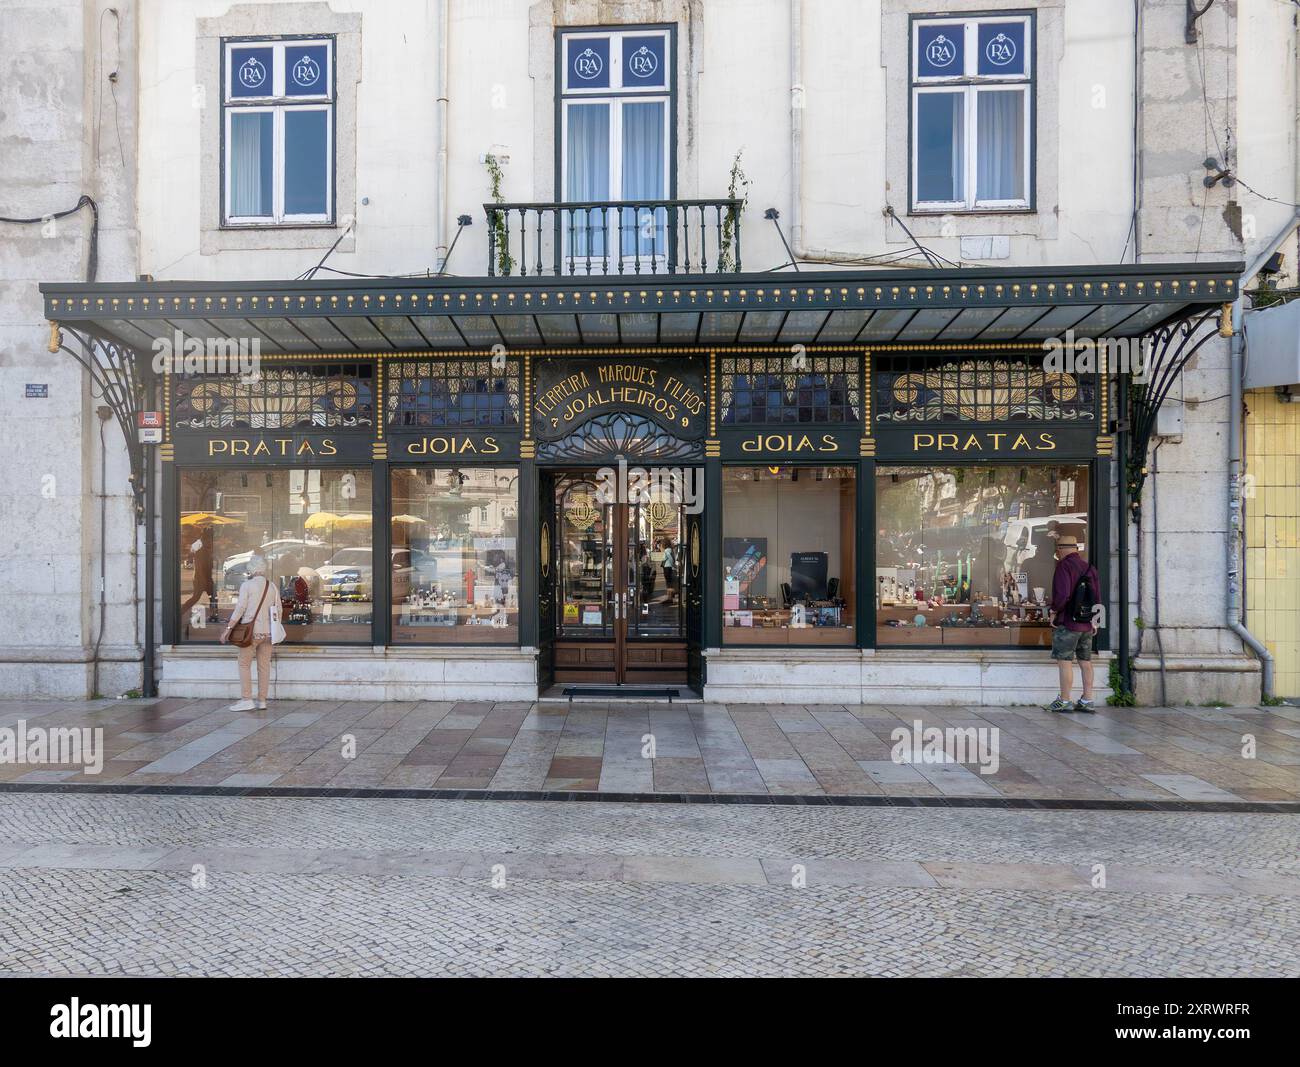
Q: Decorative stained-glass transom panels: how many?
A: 4